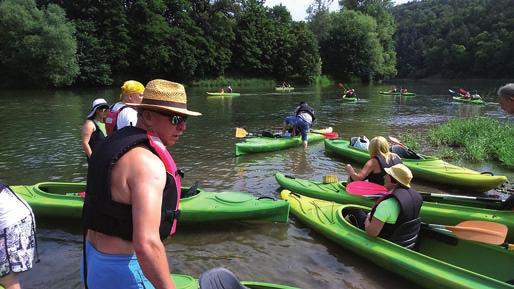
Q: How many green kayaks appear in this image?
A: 11